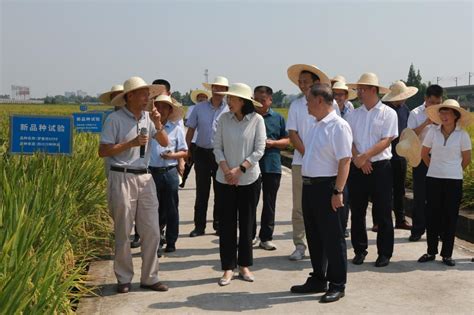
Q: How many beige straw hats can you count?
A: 13